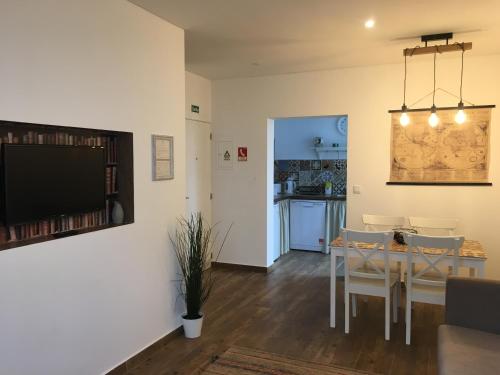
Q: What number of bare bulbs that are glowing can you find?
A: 3